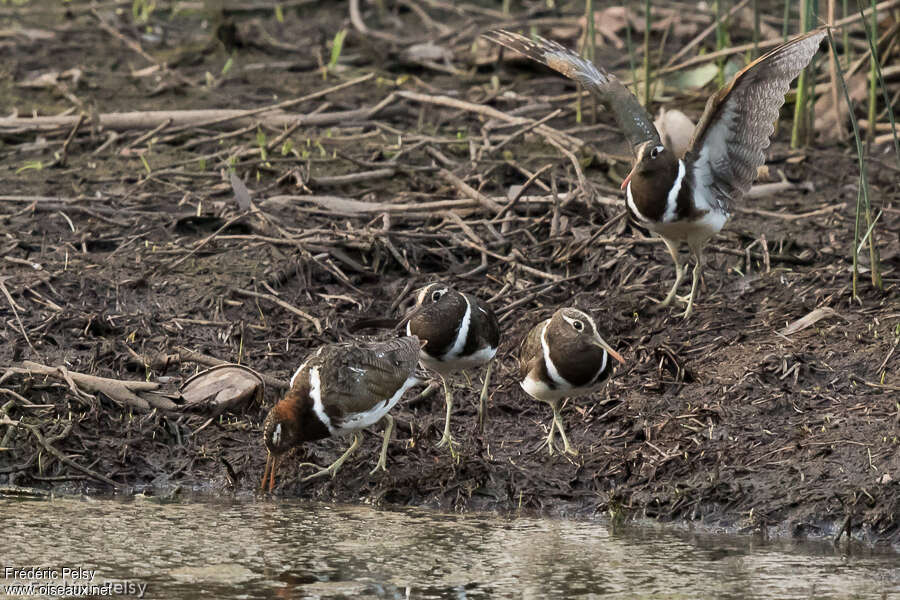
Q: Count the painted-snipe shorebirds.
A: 4